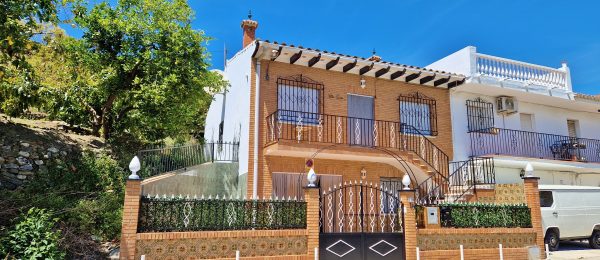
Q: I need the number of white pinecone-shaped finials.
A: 4